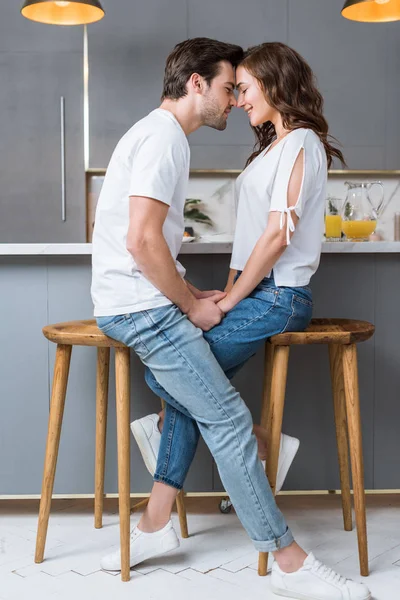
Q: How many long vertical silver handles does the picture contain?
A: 1